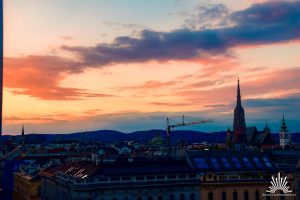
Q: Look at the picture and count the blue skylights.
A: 7